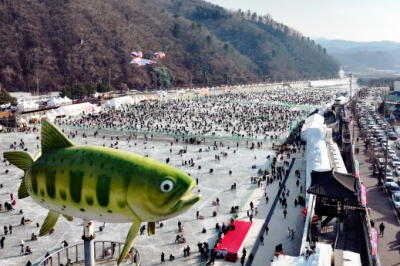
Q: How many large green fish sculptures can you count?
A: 1